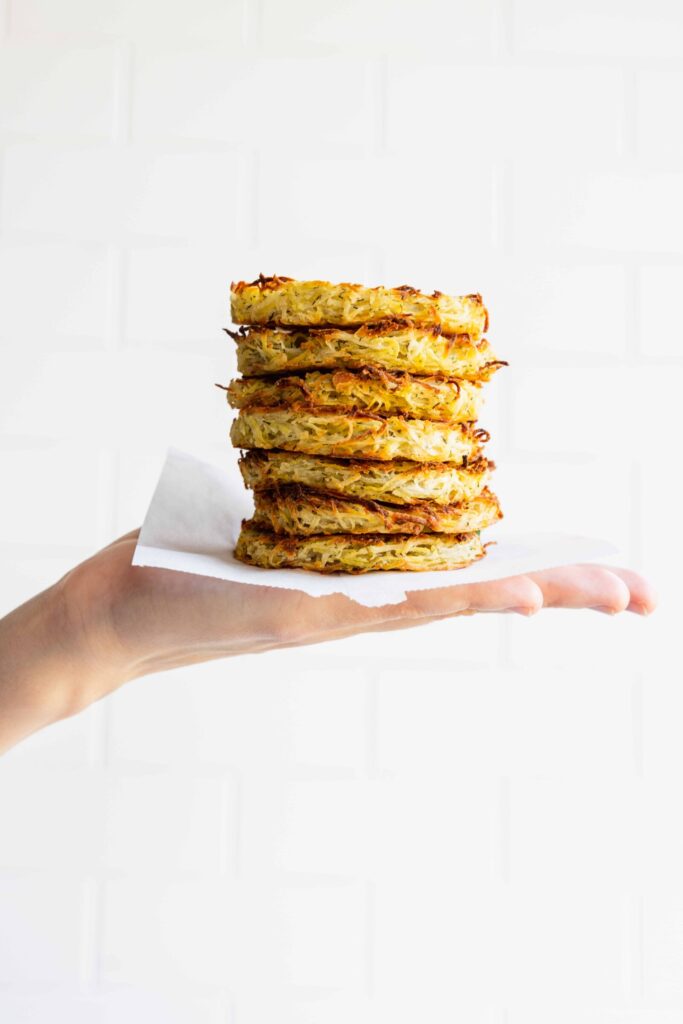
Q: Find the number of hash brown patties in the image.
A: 7